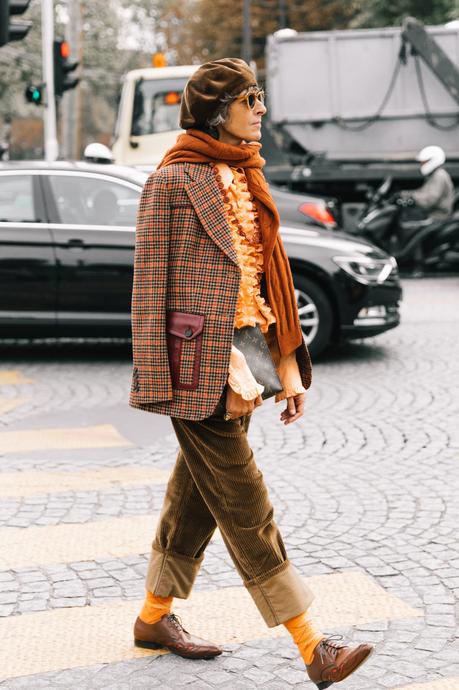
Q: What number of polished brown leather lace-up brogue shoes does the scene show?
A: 2